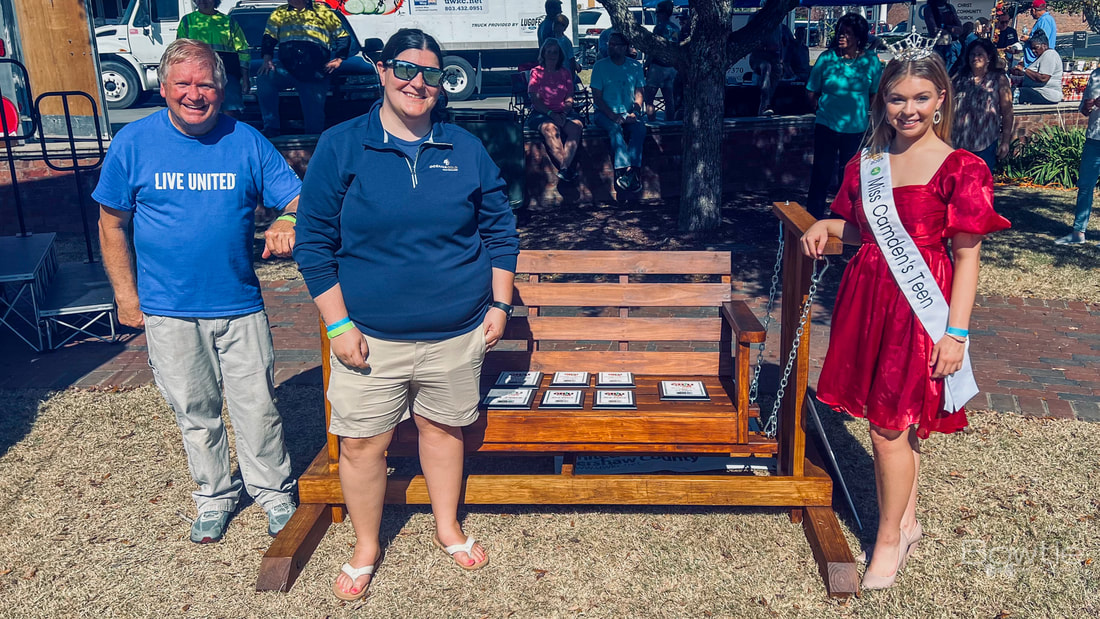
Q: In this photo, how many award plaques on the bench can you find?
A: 7